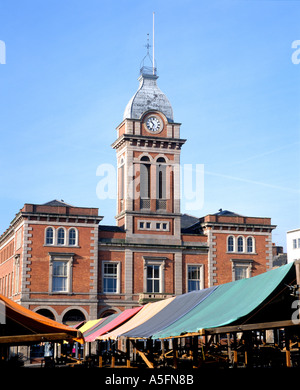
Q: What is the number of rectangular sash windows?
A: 5